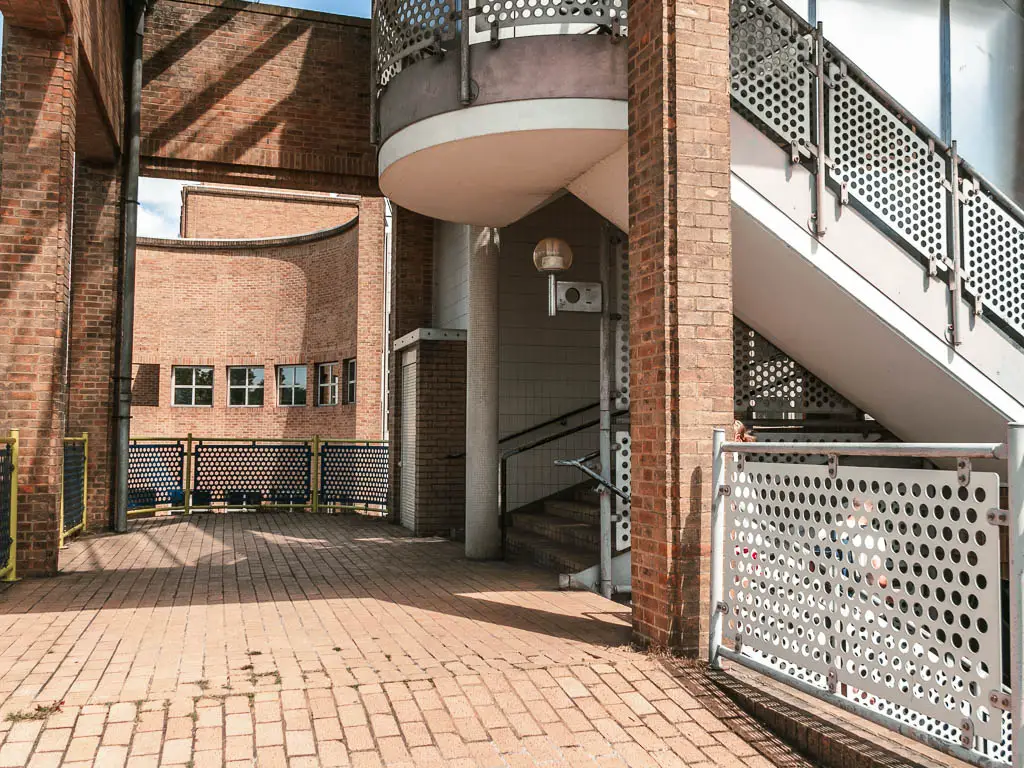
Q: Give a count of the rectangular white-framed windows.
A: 5